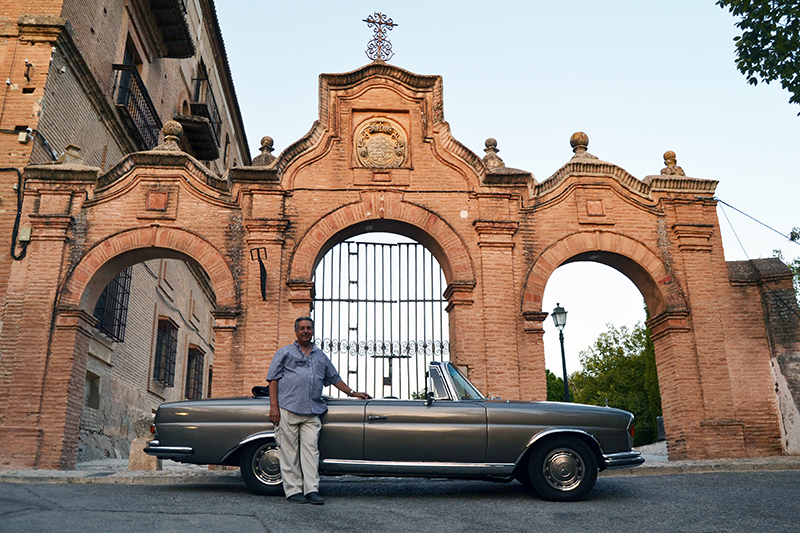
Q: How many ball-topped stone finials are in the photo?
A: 5